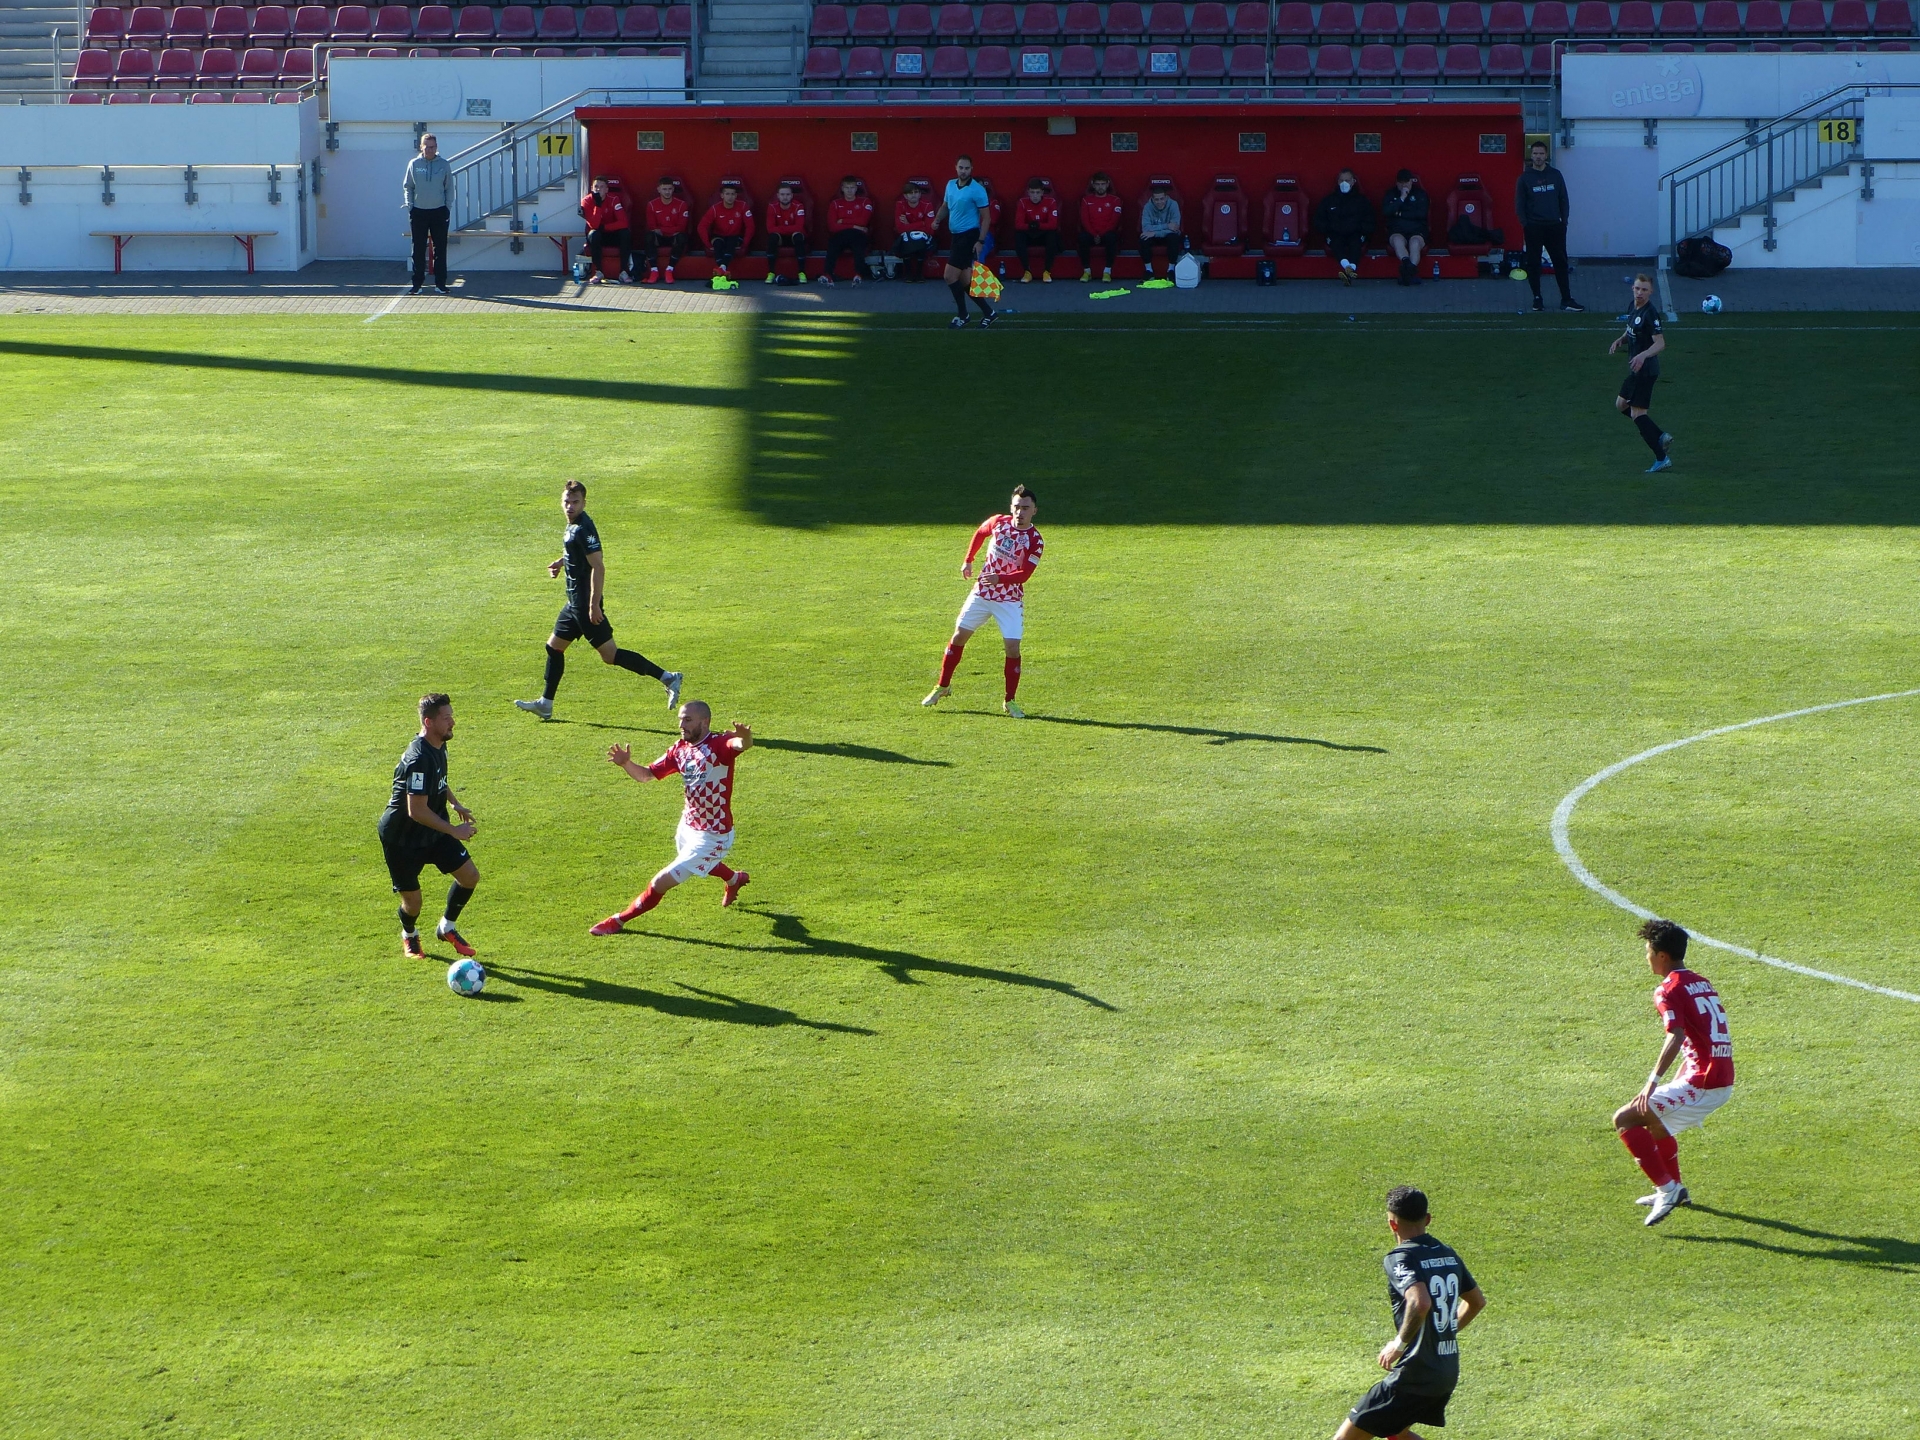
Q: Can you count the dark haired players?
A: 5